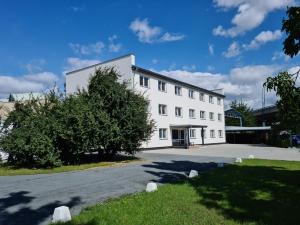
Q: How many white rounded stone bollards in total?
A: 6